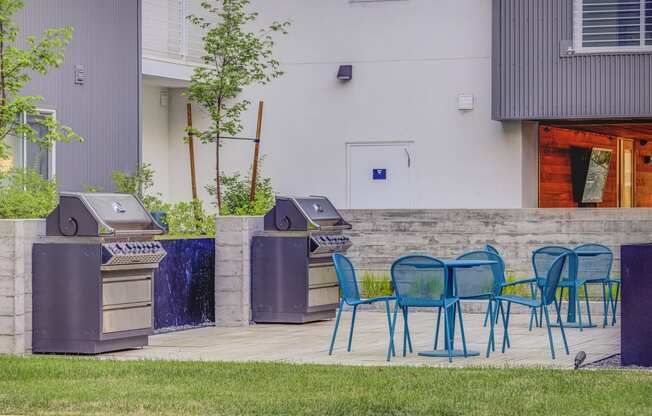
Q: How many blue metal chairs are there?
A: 7